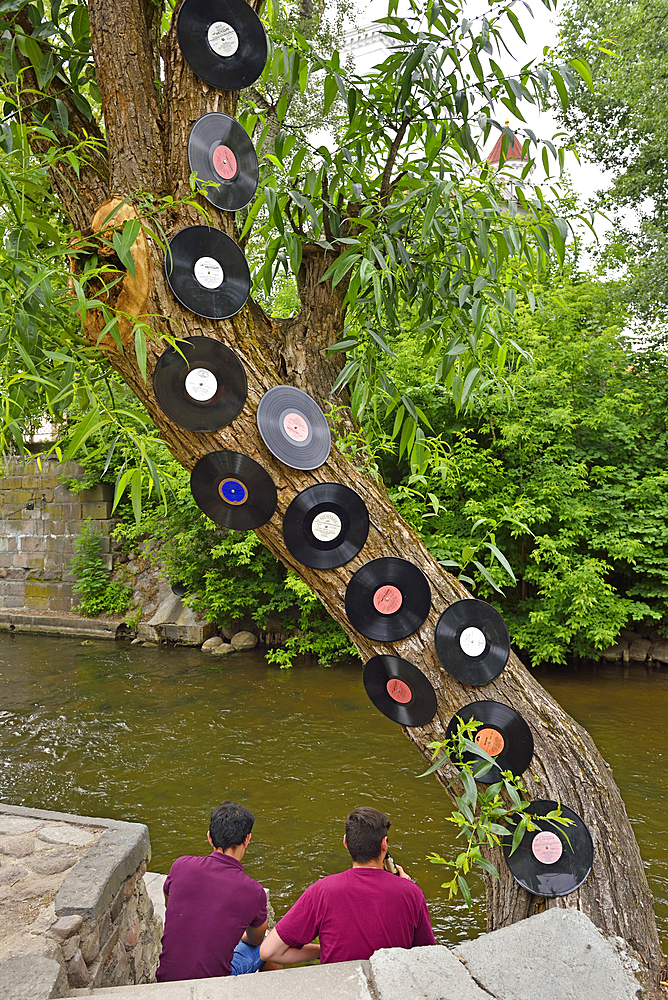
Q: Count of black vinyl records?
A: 12